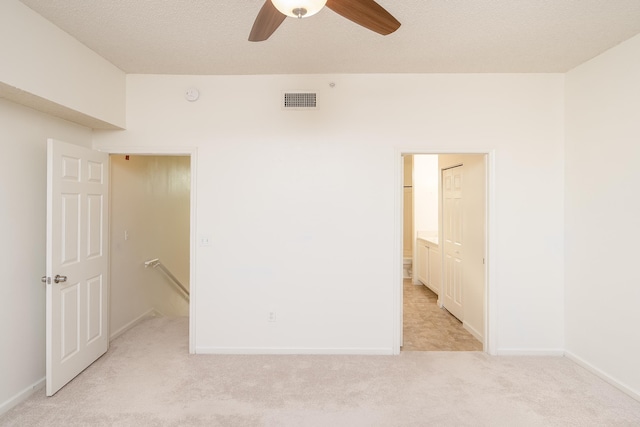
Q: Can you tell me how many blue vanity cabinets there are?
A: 0